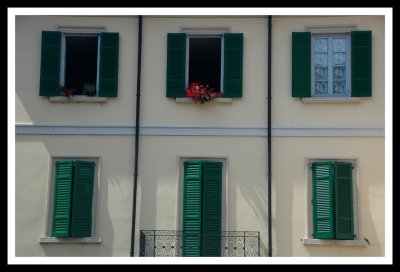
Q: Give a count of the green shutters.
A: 12